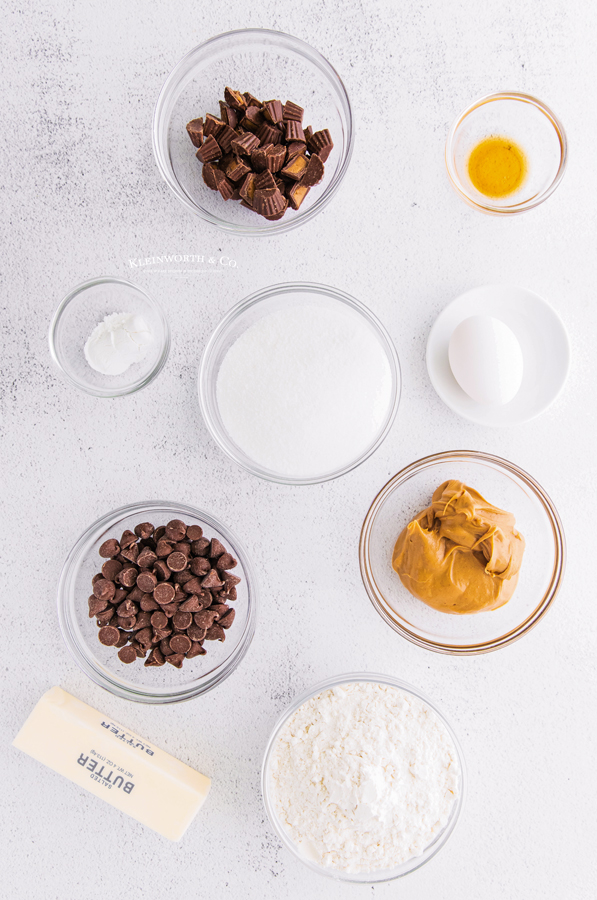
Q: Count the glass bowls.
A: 7